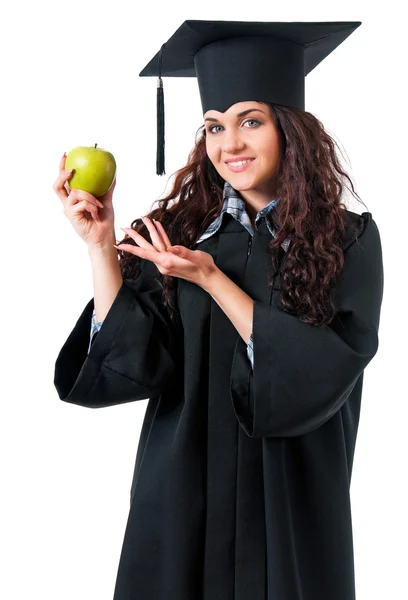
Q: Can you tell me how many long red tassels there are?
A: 0